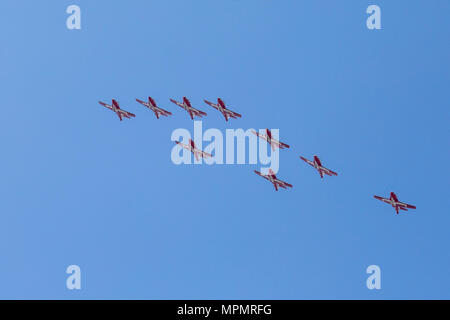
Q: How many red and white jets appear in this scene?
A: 9